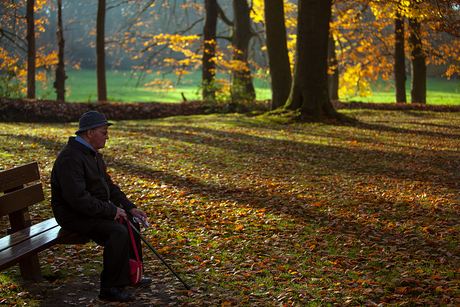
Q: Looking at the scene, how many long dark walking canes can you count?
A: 1